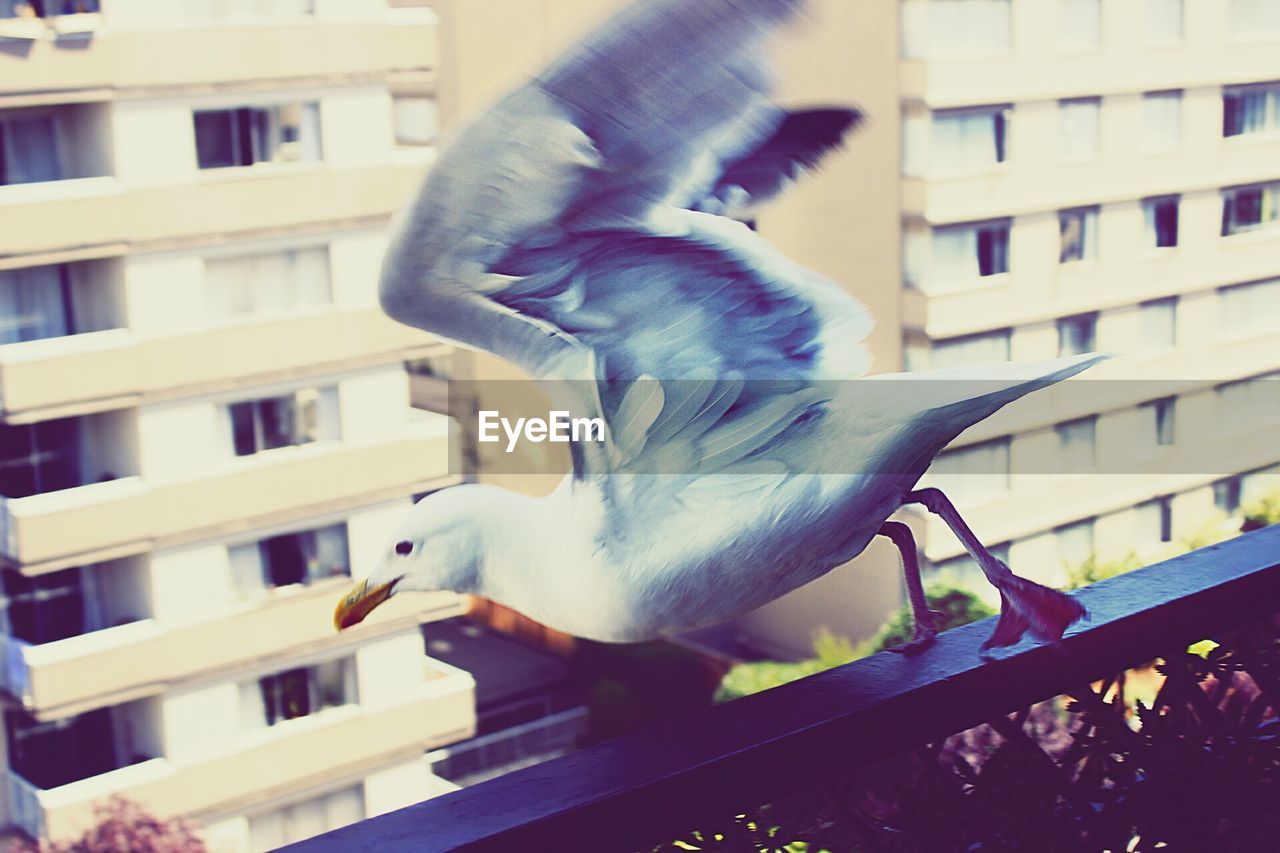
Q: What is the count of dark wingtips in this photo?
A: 1